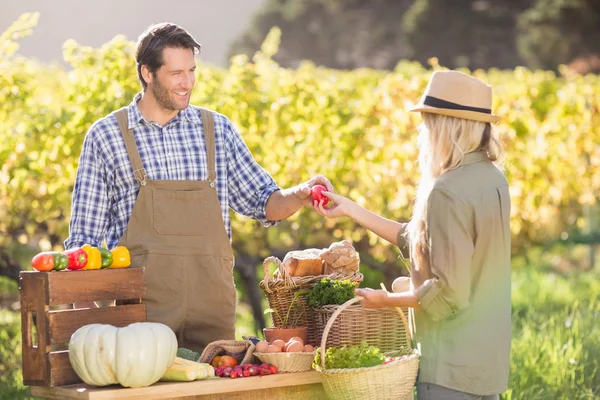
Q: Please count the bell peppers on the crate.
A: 6